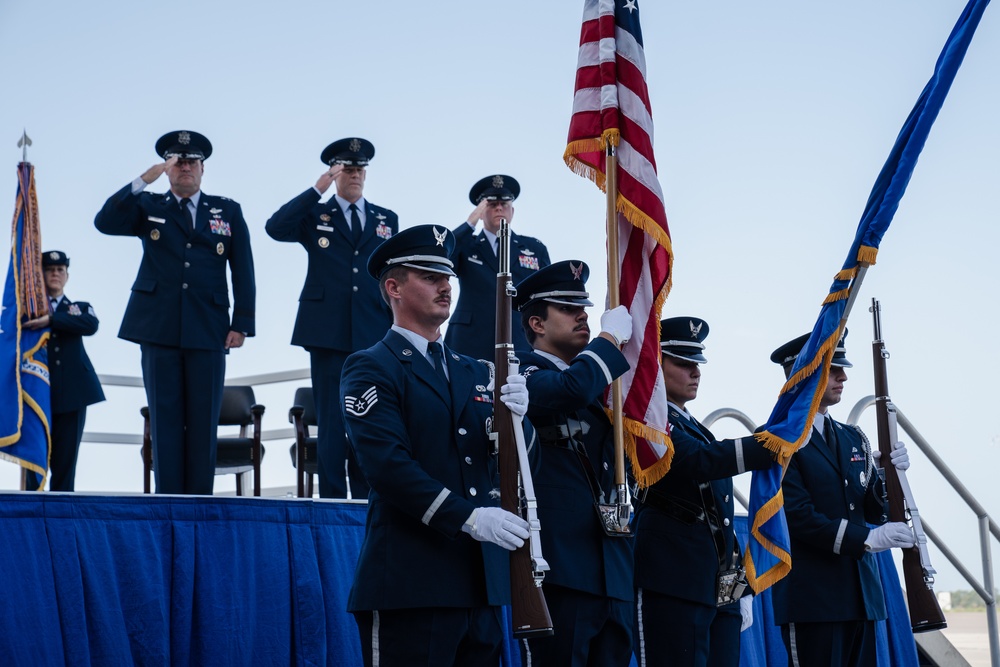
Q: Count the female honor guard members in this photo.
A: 1